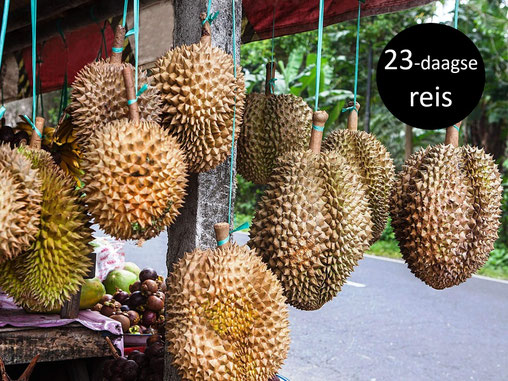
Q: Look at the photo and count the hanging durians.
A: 10